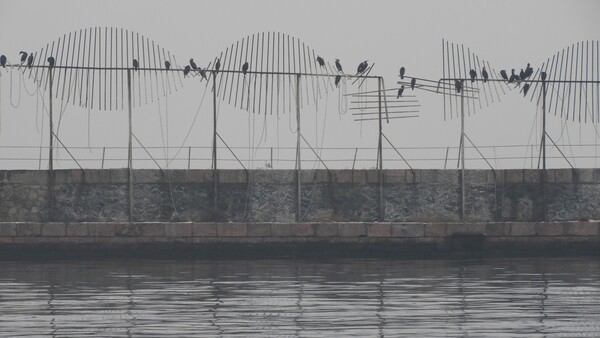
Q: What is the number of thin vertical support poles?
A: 7